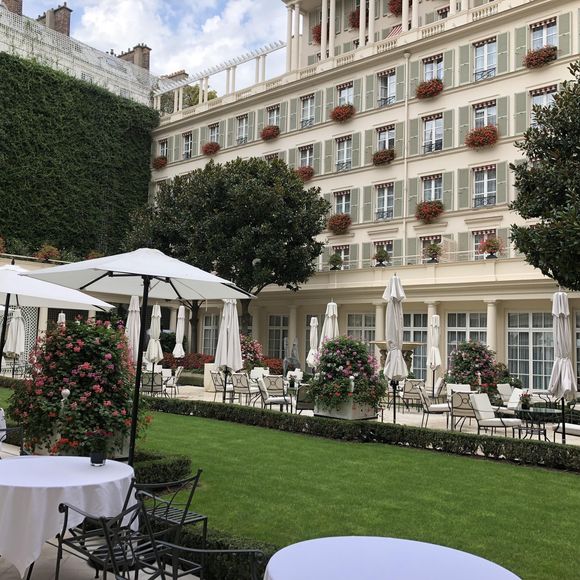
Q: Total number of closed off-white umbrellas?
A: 11